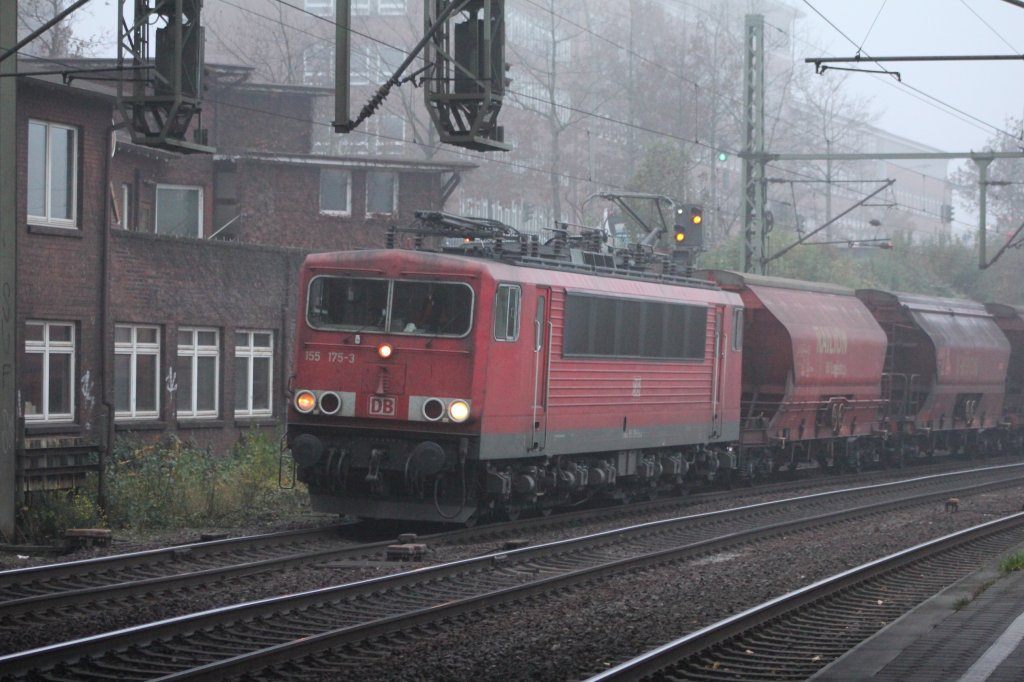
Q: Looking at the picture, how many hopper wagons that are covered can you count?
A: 3